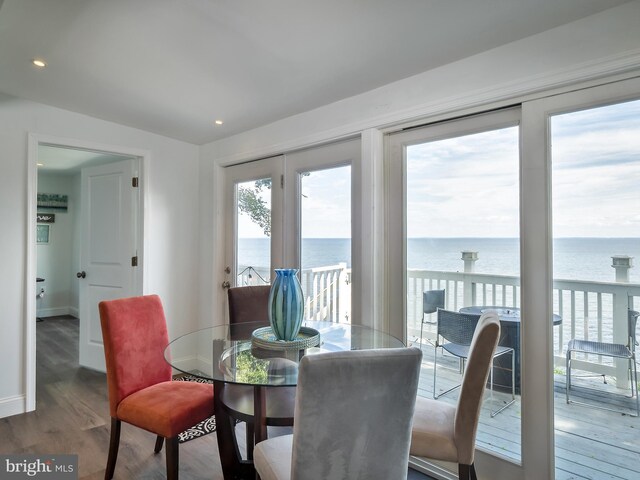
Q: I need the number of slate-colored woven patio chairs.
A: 3